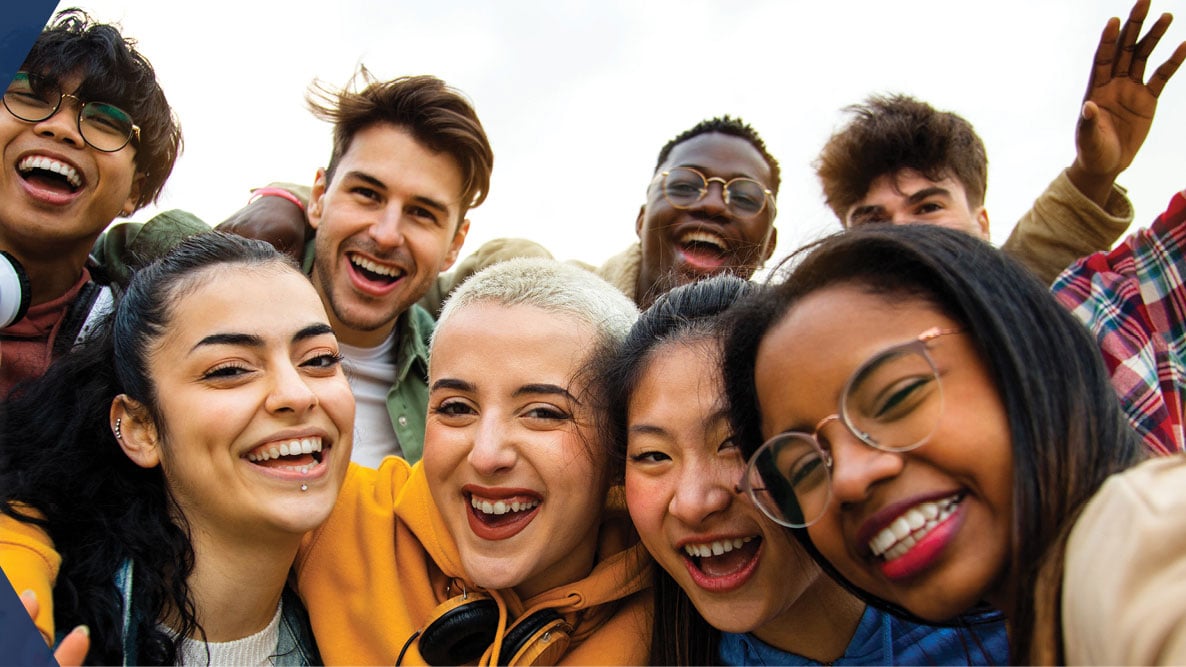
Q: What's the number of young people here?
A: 8